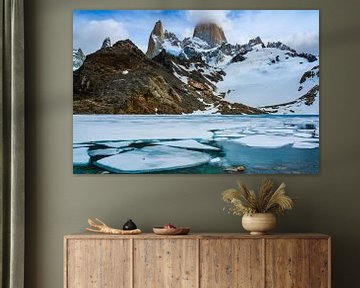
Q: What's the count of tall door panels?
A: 4